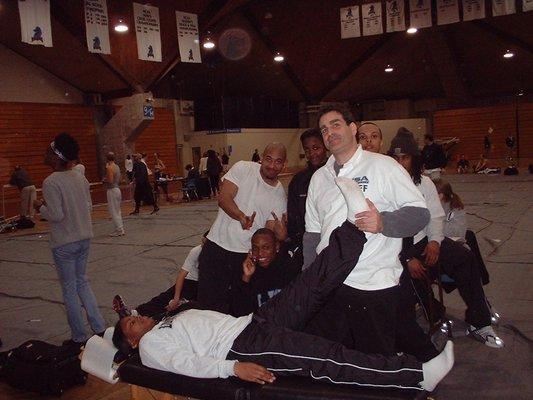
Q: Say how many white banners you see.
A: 12